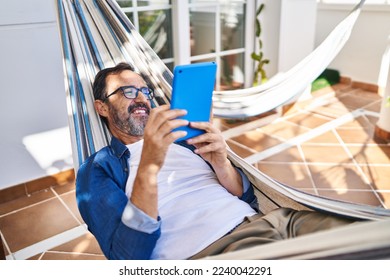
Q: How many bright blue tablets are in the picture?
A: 1